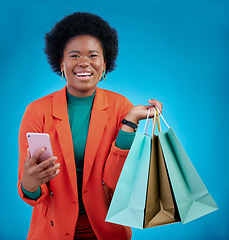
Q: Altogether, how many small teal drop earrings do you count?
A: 2